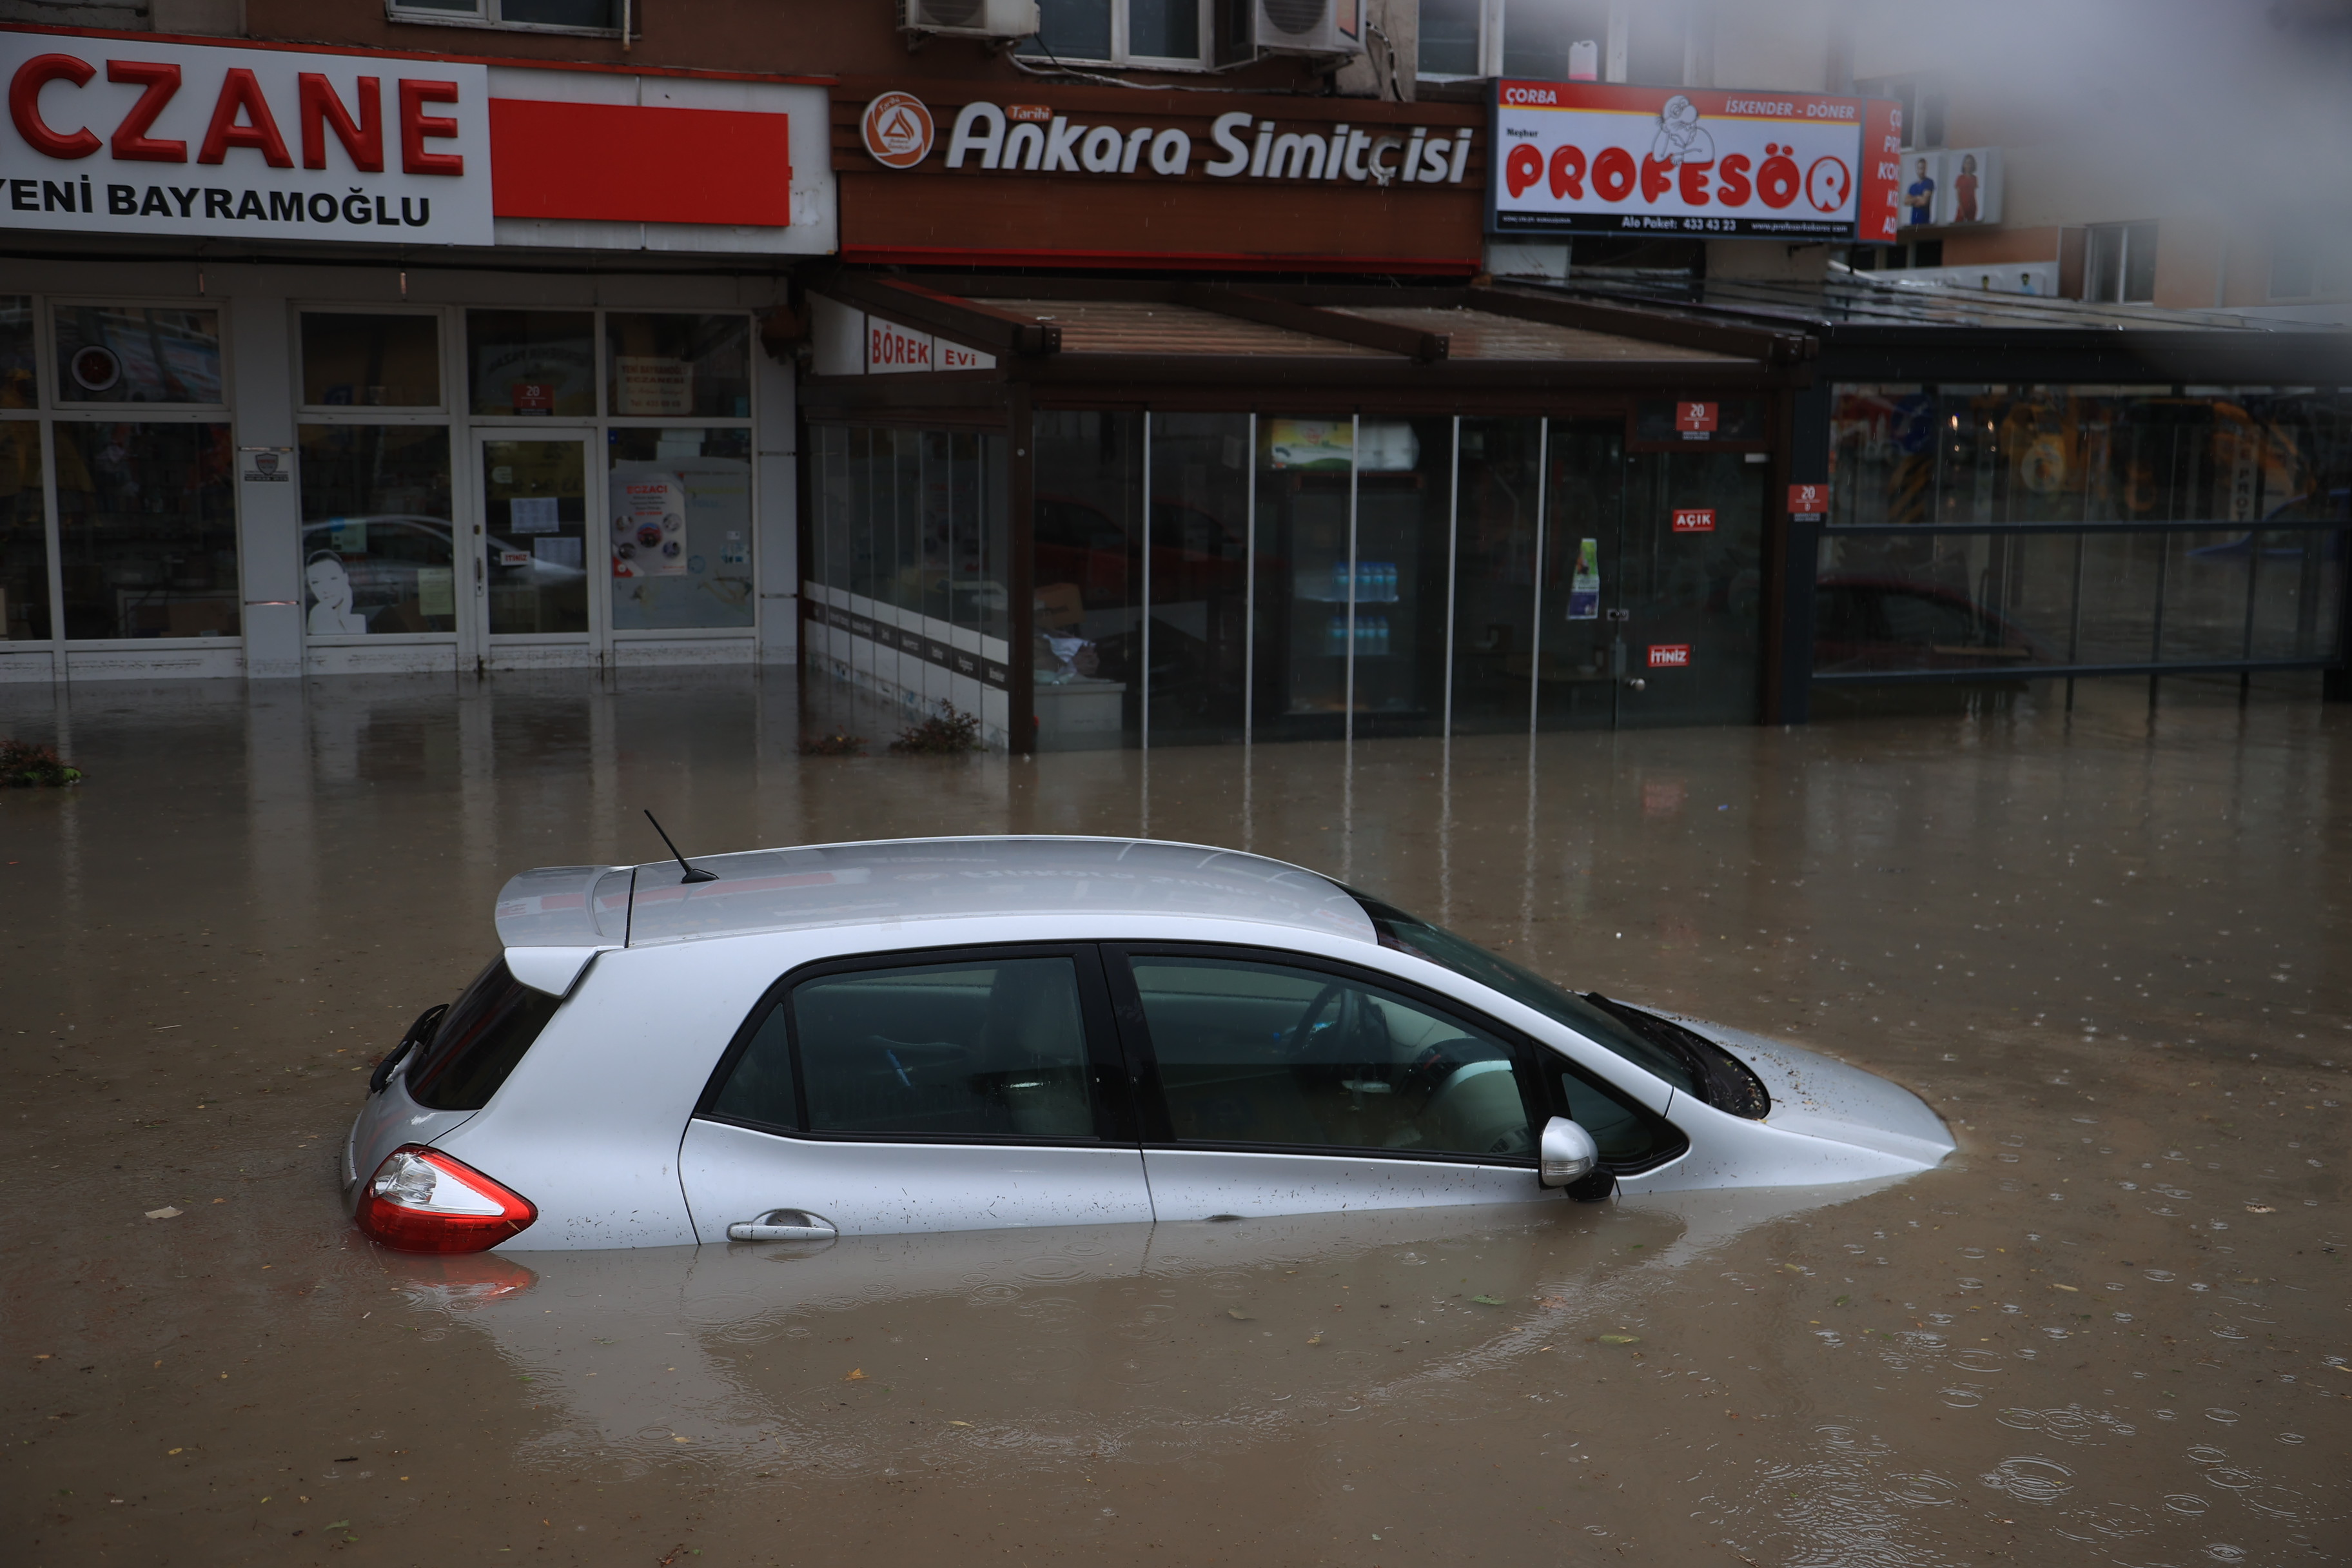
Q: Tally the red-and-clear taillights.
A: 1